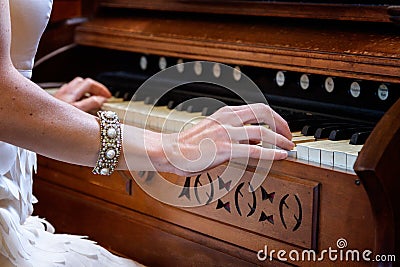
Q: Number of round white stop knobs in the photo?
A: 11